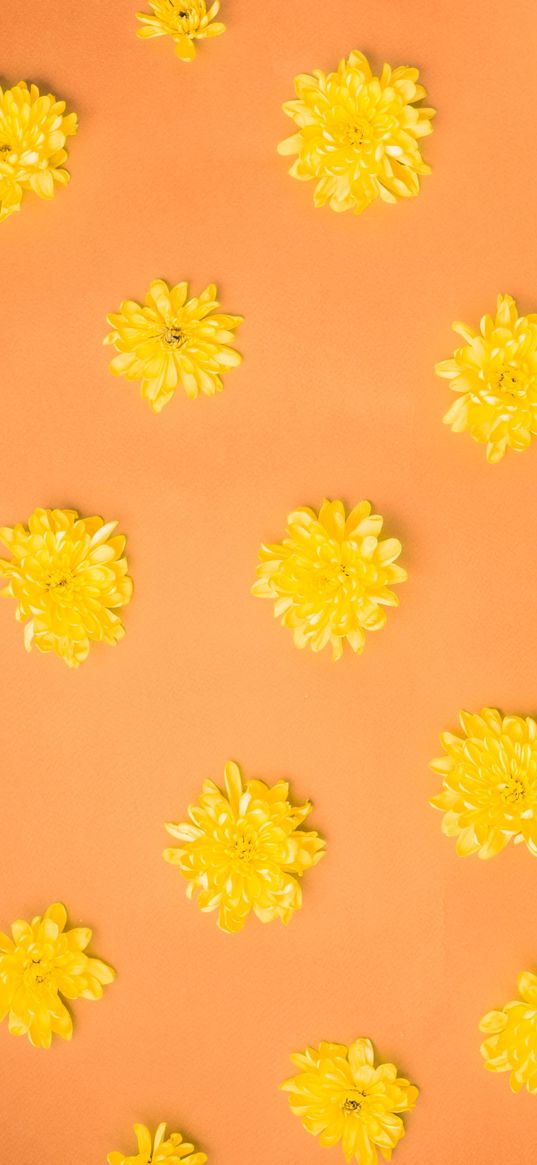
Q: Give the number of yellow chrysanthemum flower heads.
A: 13